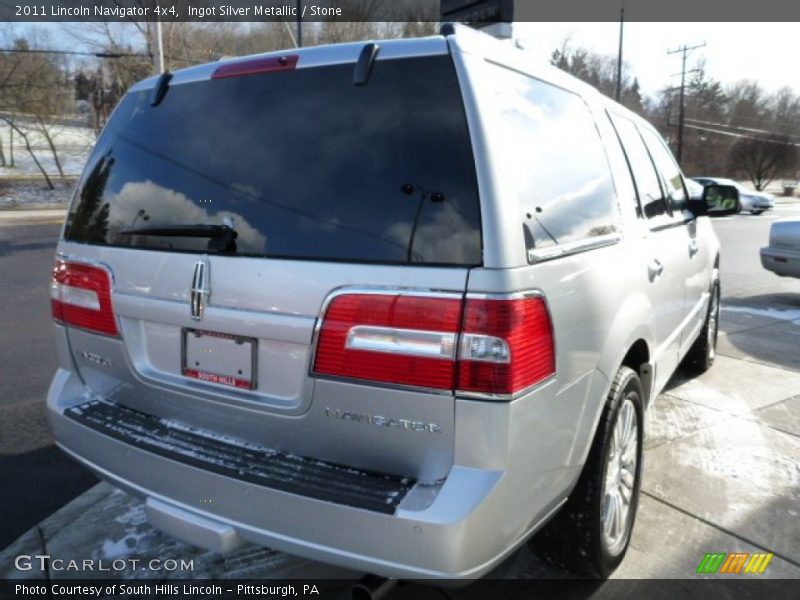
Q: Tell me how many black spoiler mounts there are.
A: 2